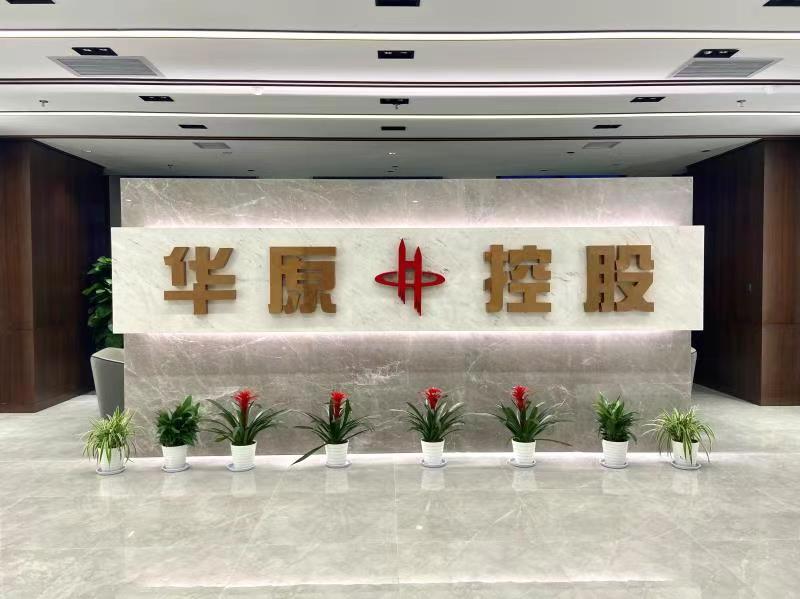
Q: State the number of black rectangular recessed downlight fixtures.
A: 12